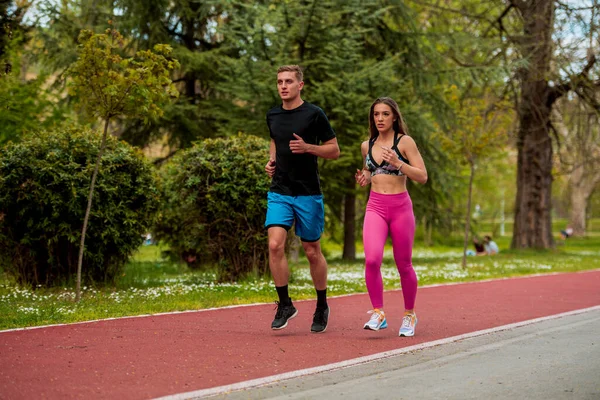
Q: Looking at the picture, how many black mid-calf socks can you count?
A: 2